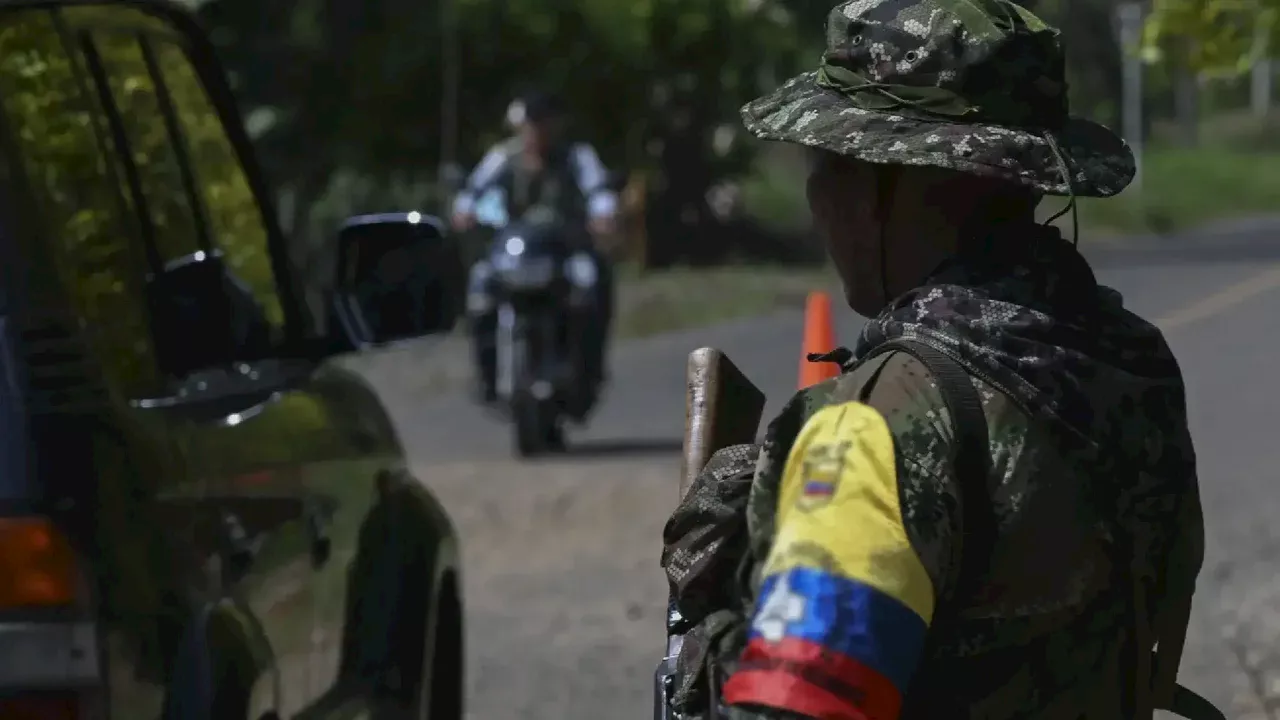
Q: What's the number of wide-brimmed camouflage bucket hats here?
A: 1